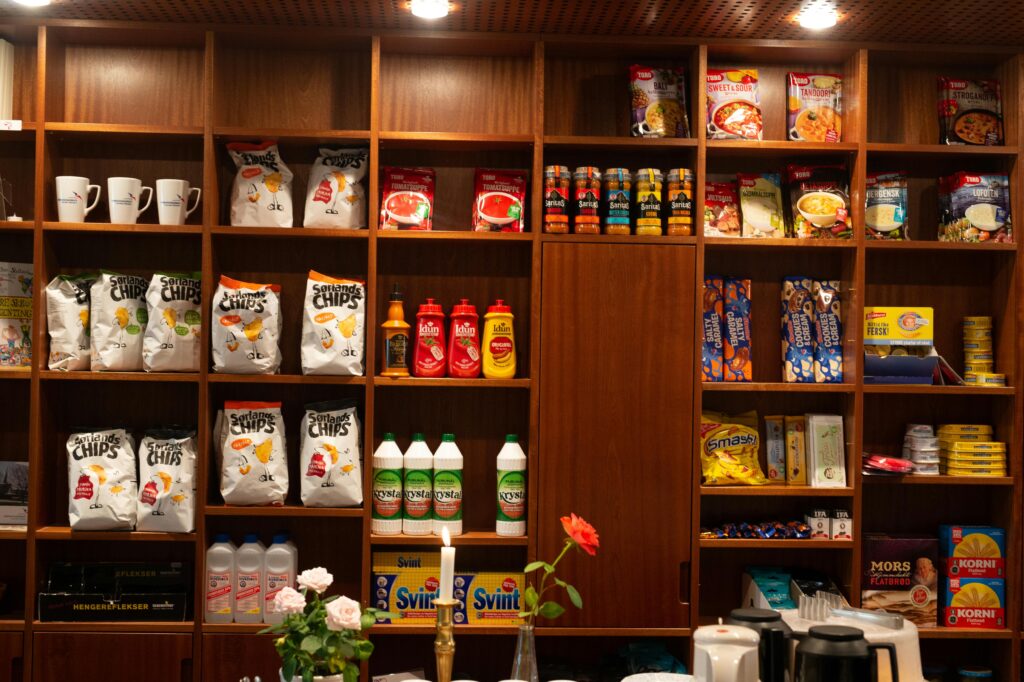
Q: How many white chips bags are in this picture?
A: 11